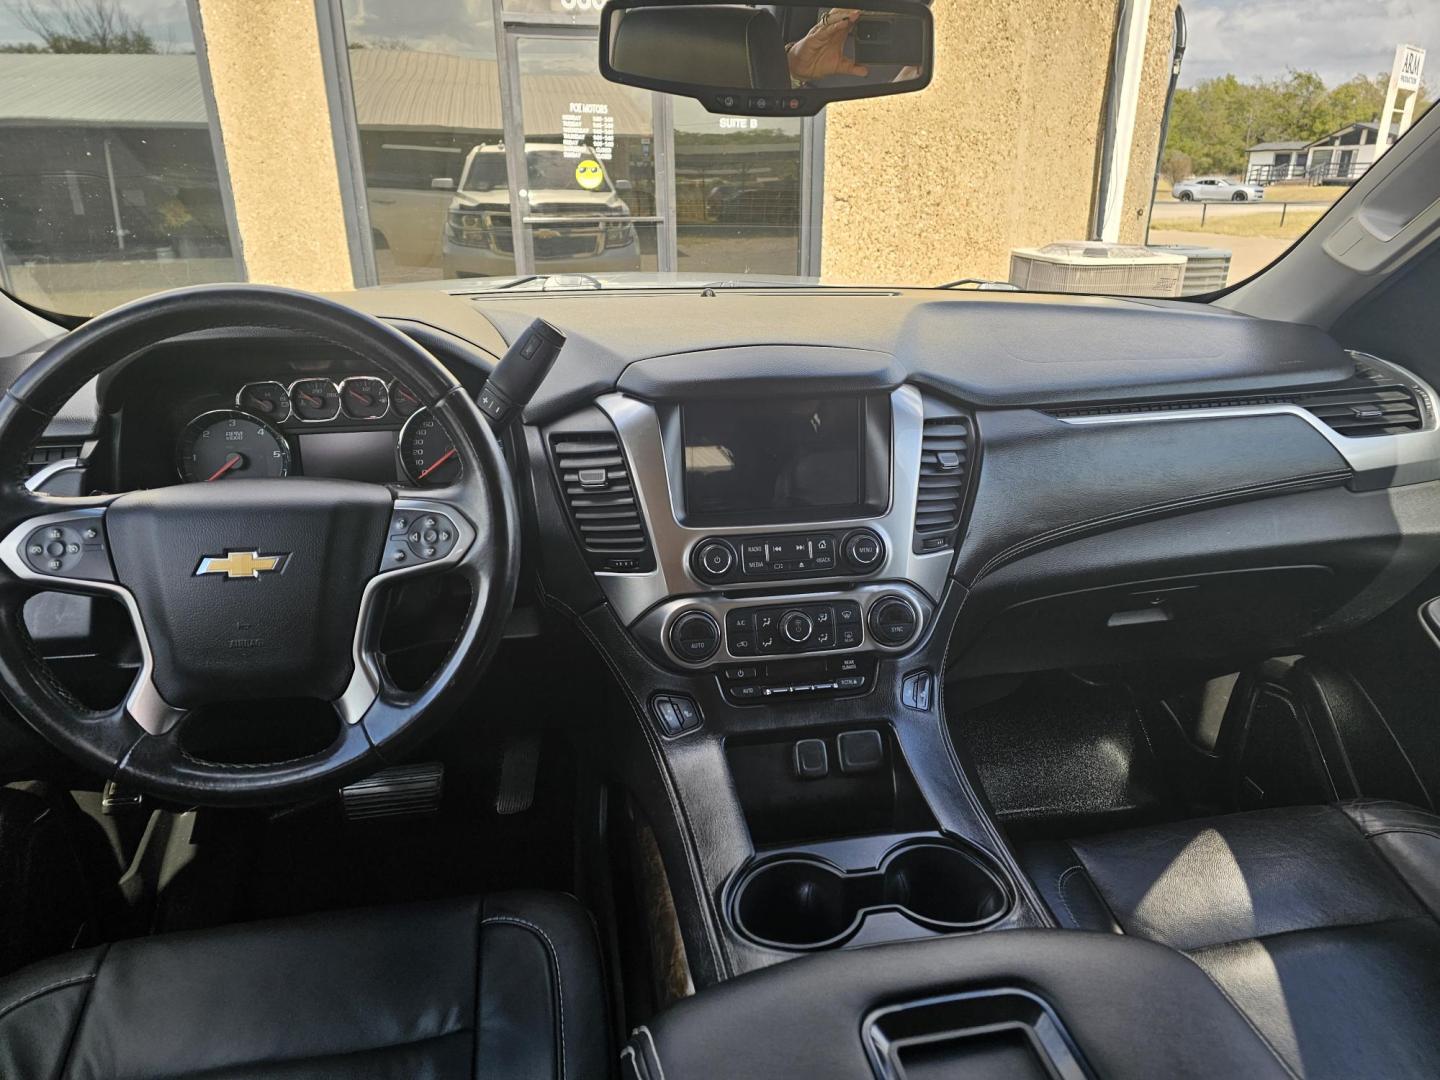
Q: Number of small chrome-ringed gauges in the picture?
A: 4